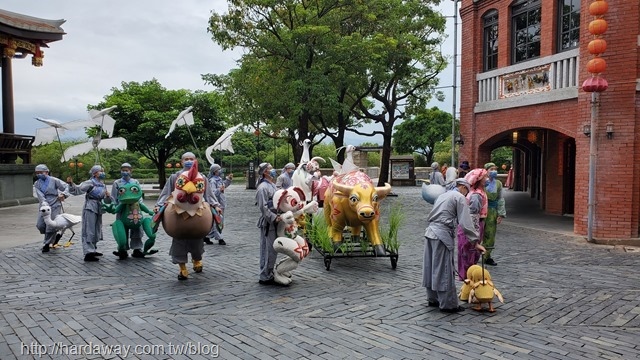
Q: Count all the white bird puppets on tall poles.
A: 5